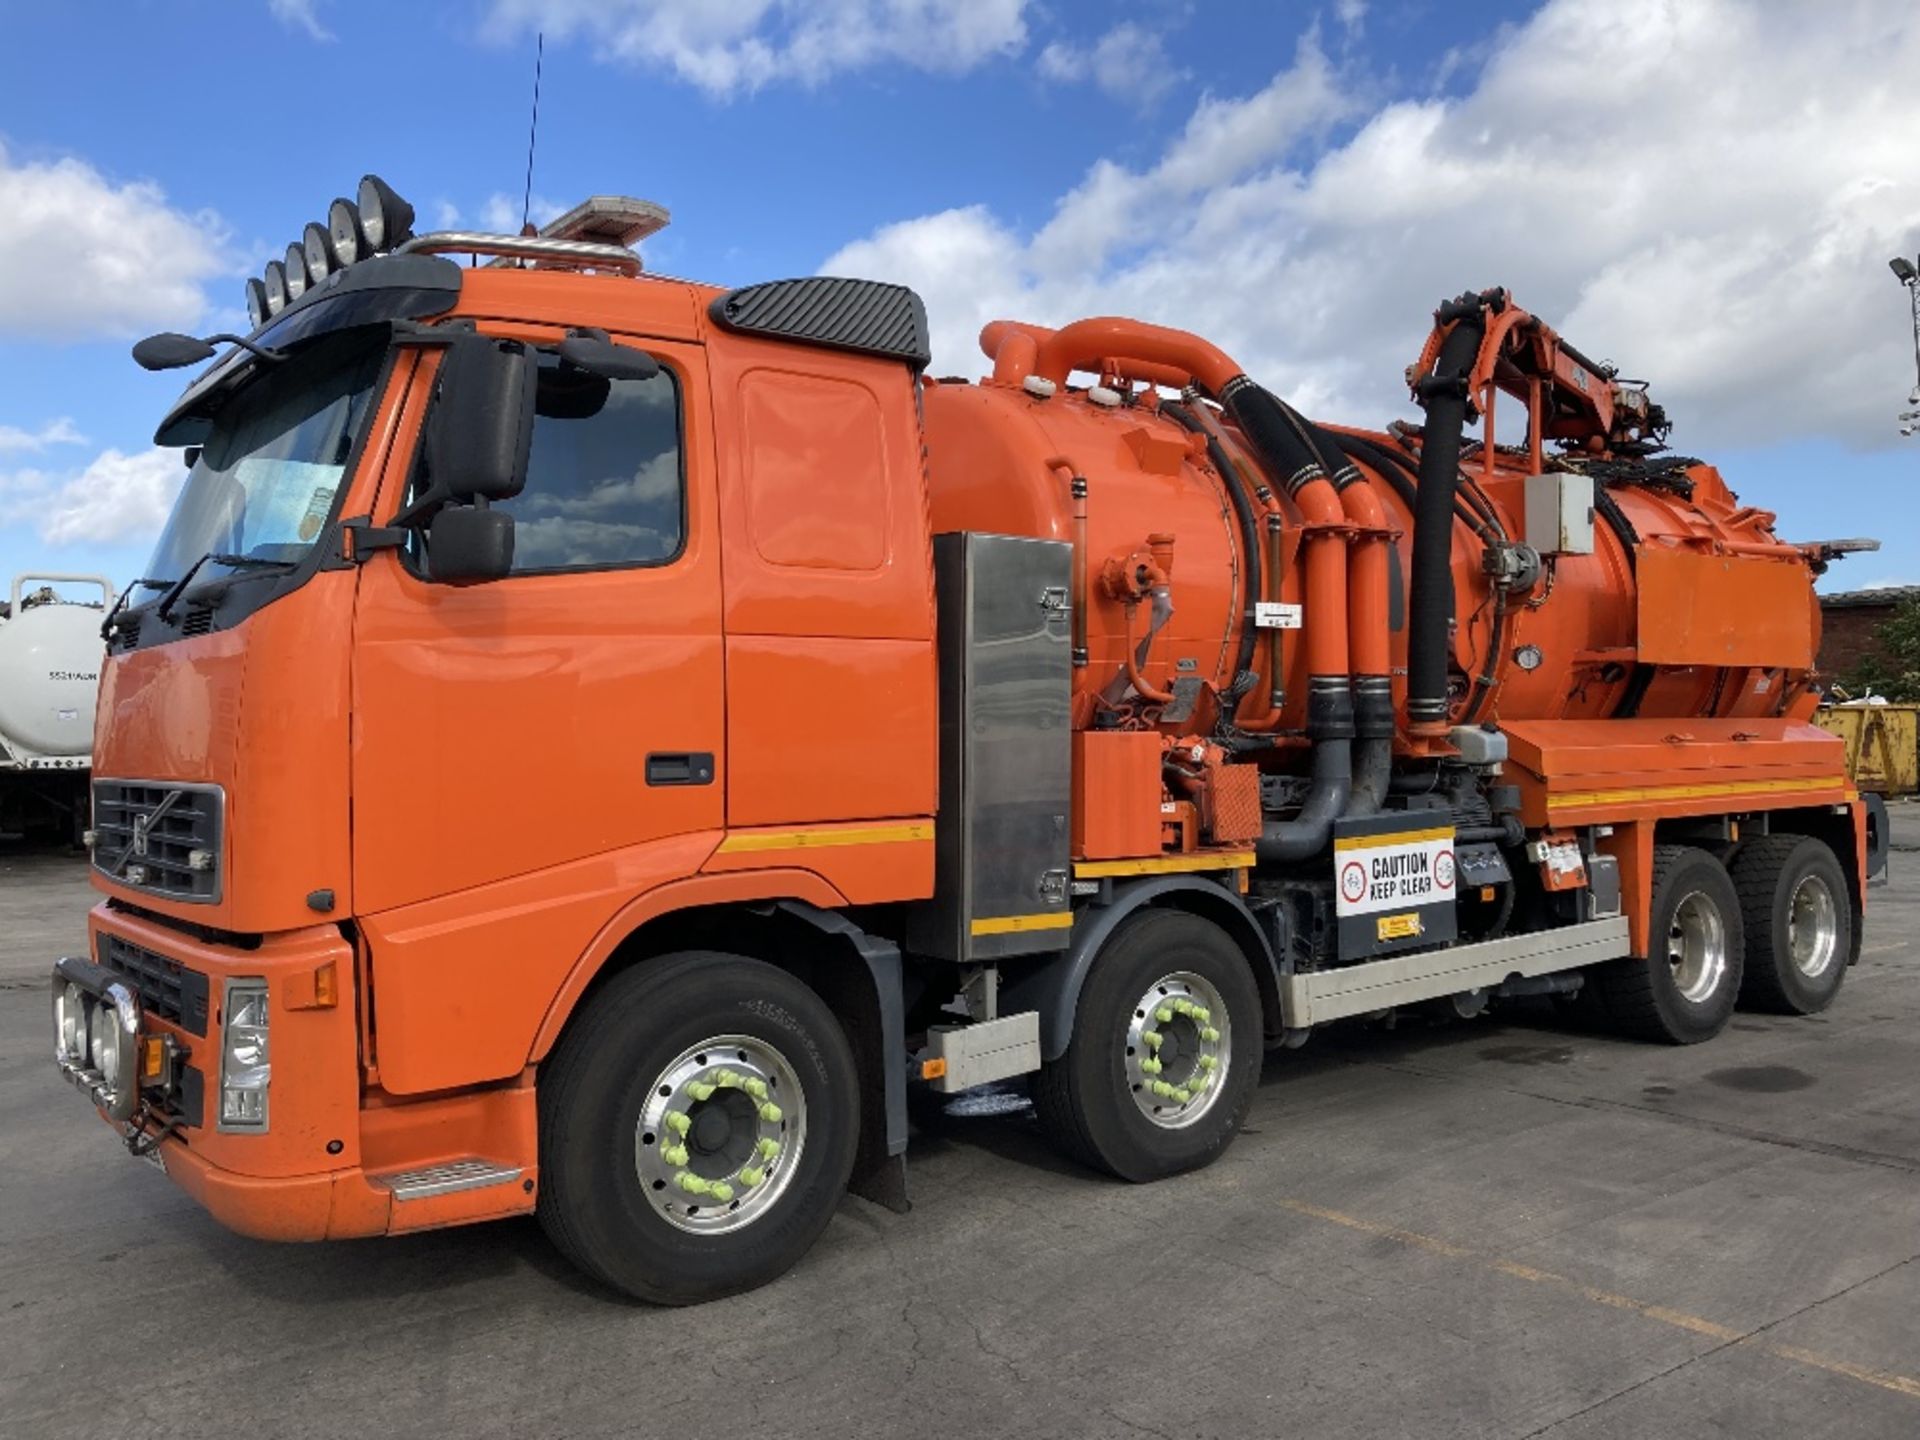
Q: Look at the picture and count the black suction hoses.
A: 3